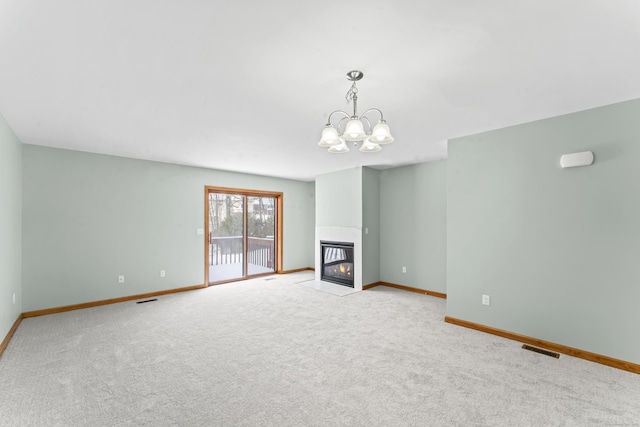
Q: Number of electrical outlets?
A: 5